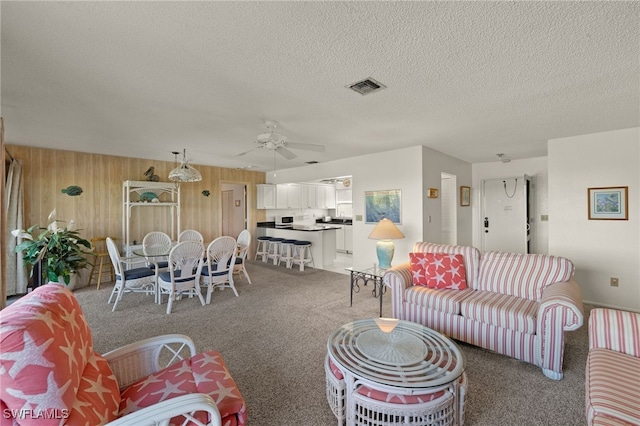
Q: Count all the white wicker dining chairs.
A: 6